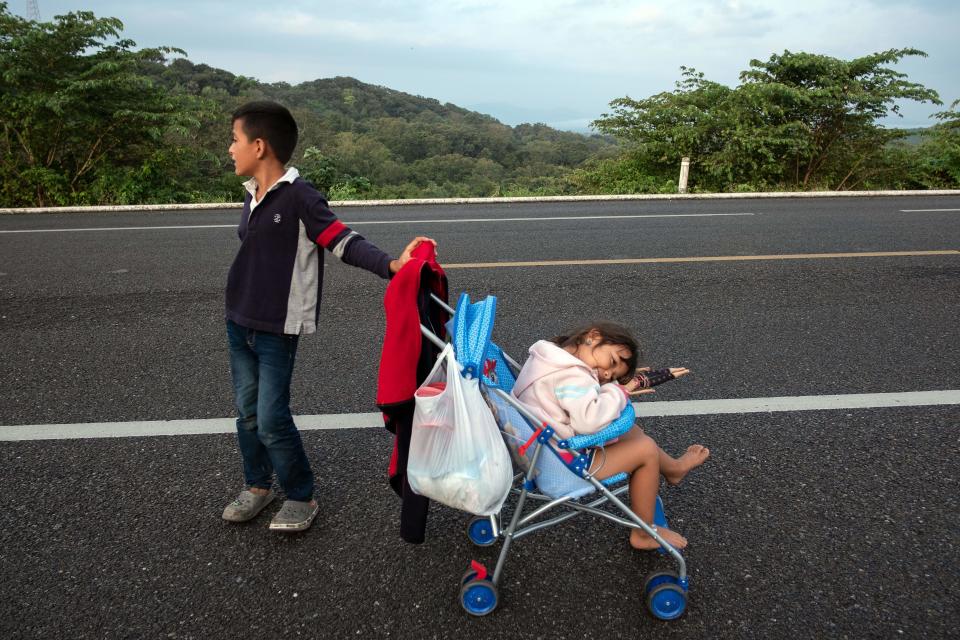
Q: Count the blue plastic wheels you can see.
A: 5